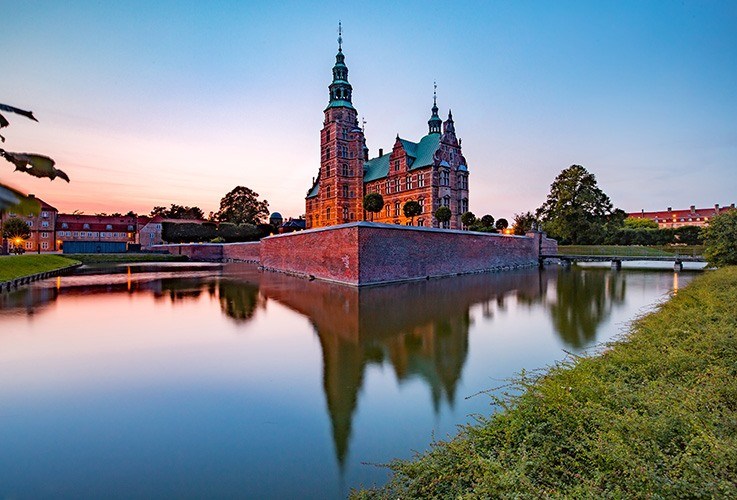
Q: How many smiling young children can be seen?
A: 0